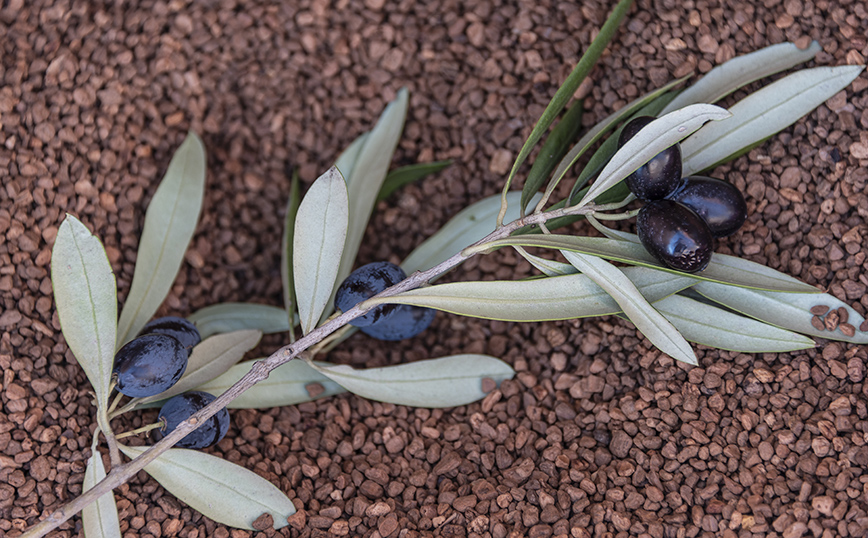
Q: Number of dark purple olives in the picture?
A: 8